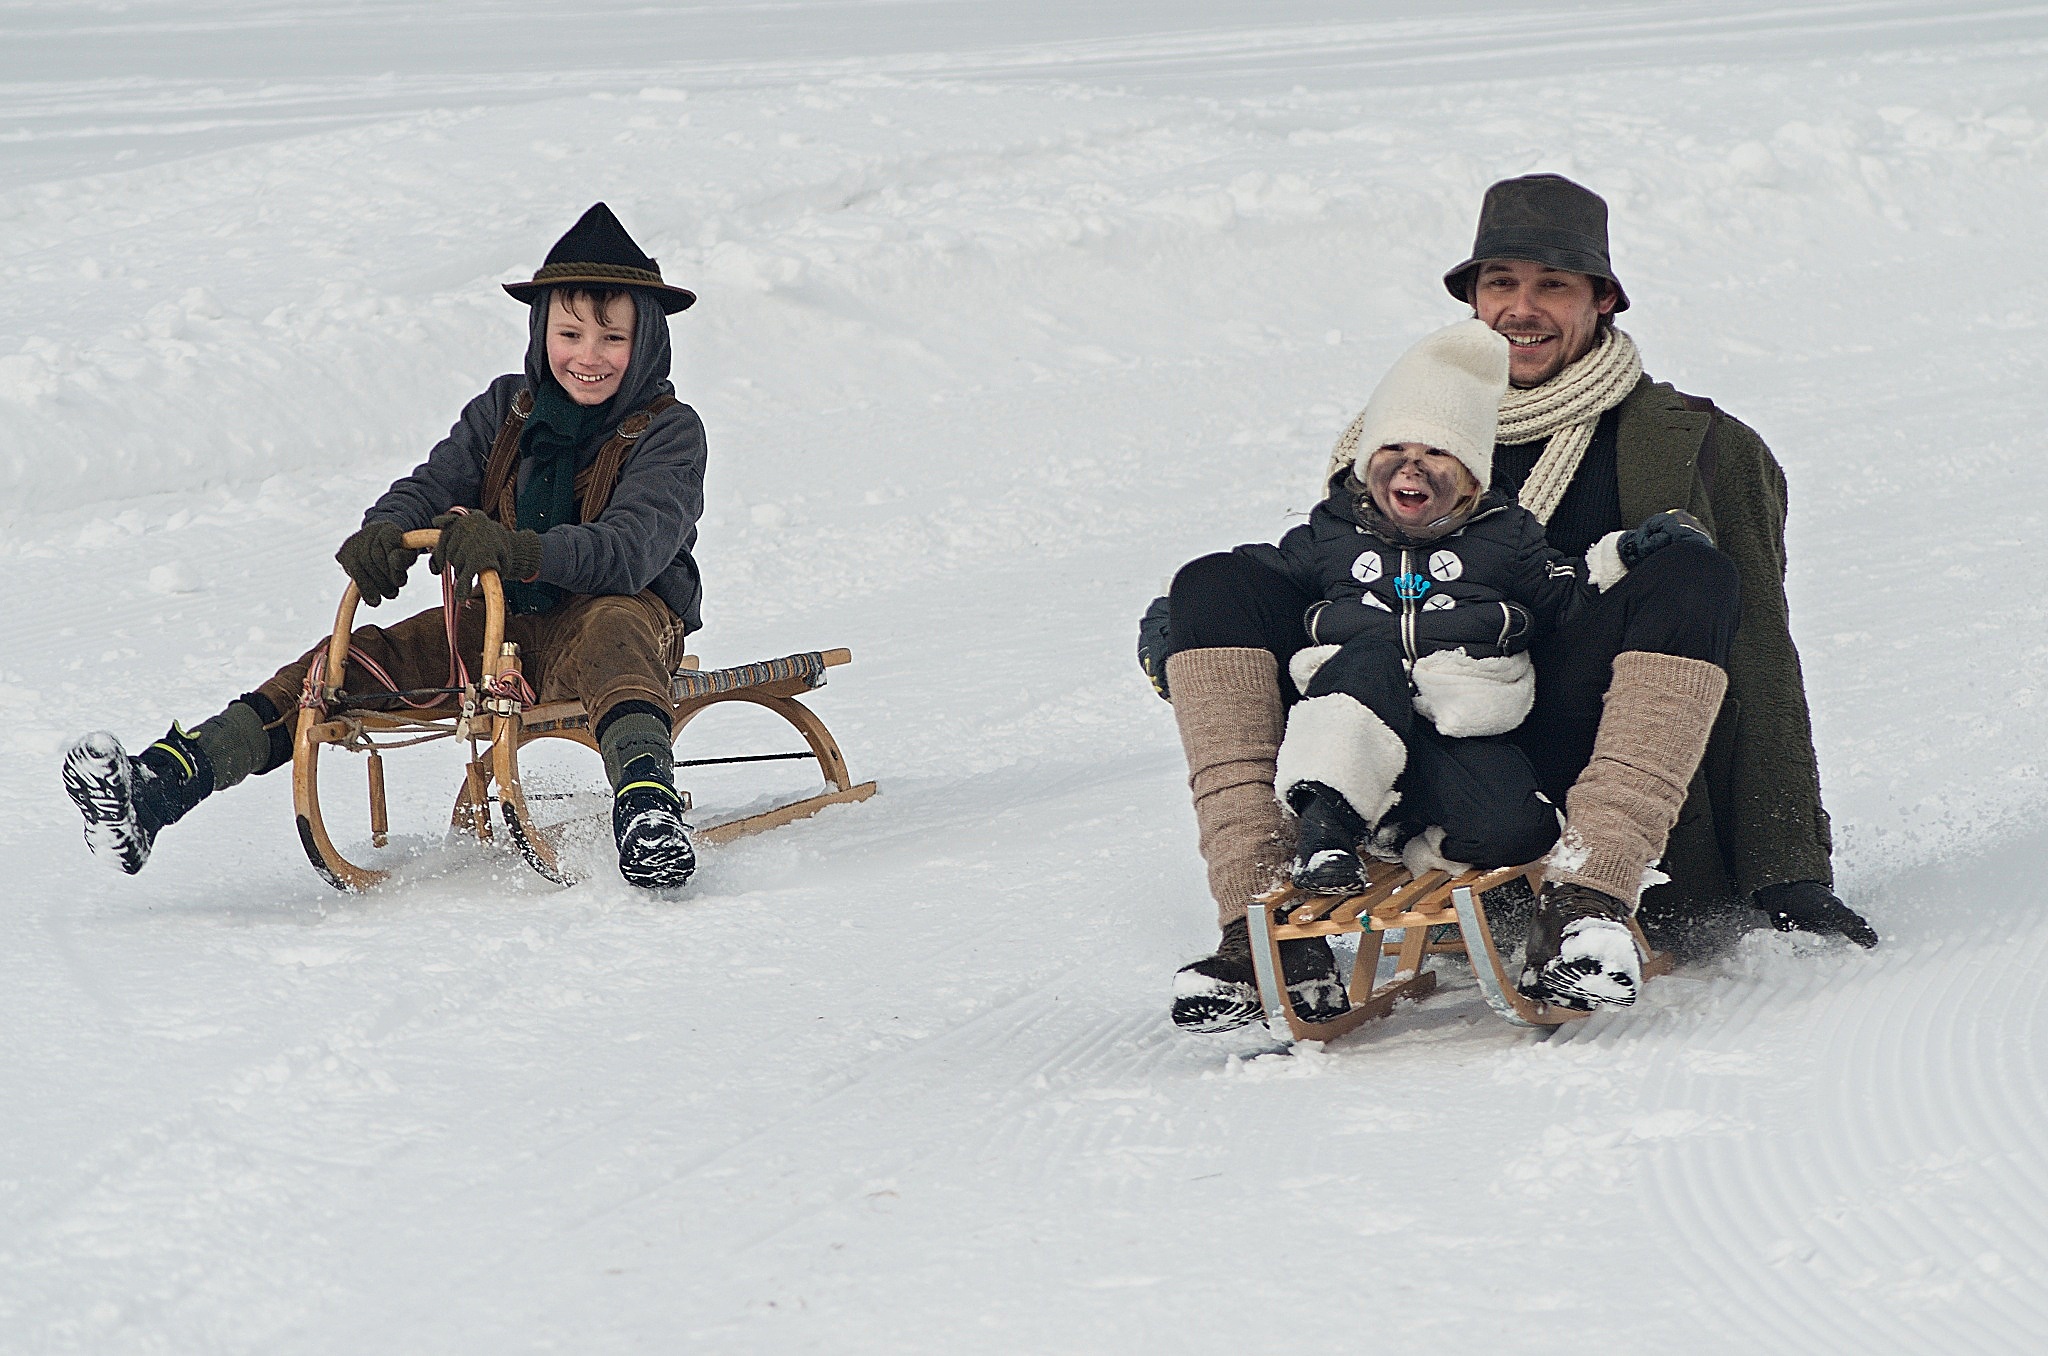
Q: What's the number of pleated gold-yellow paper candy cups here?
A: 0